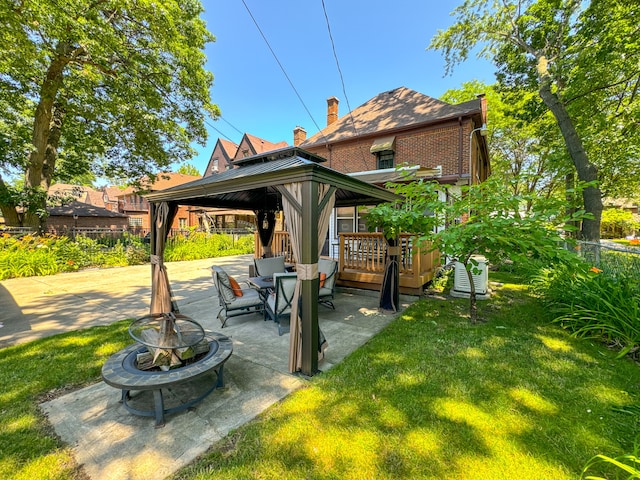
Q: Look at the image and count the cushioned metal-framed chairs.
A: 4